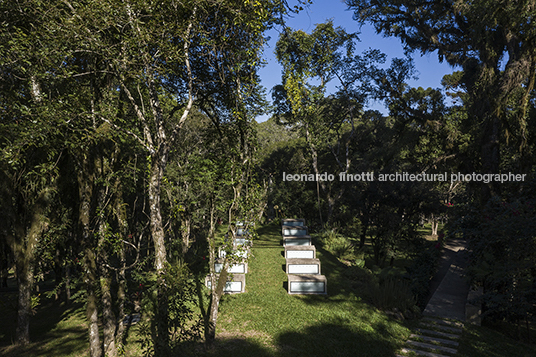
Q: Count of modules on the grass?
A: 12